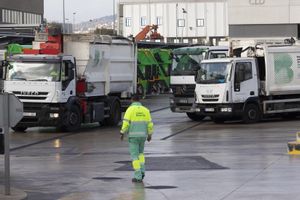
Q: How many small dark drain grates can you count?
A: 2